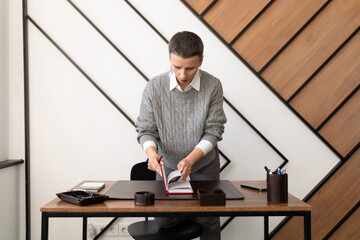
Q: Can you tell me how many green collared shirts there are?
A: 0